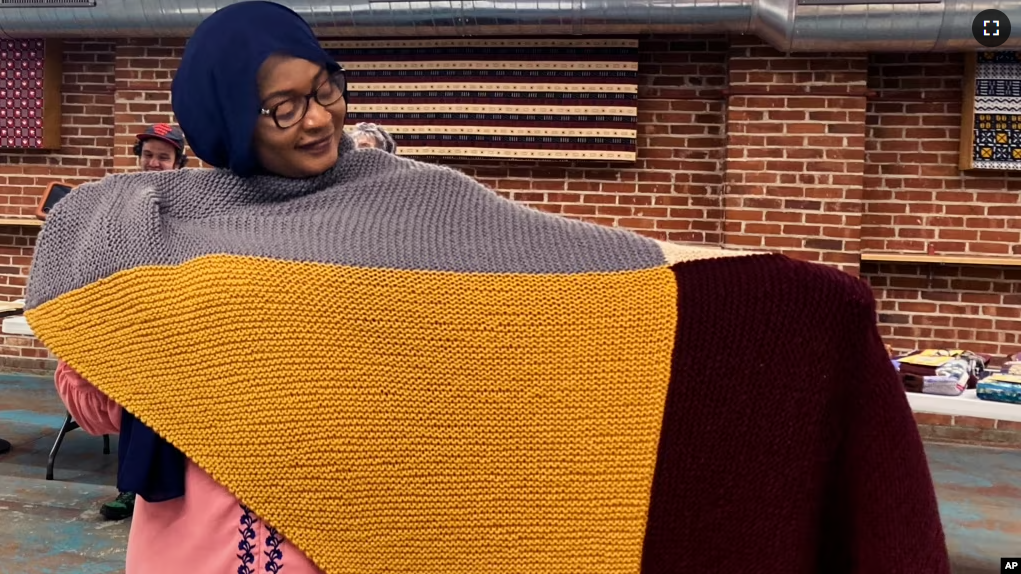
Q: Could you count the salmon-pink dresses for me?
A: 1